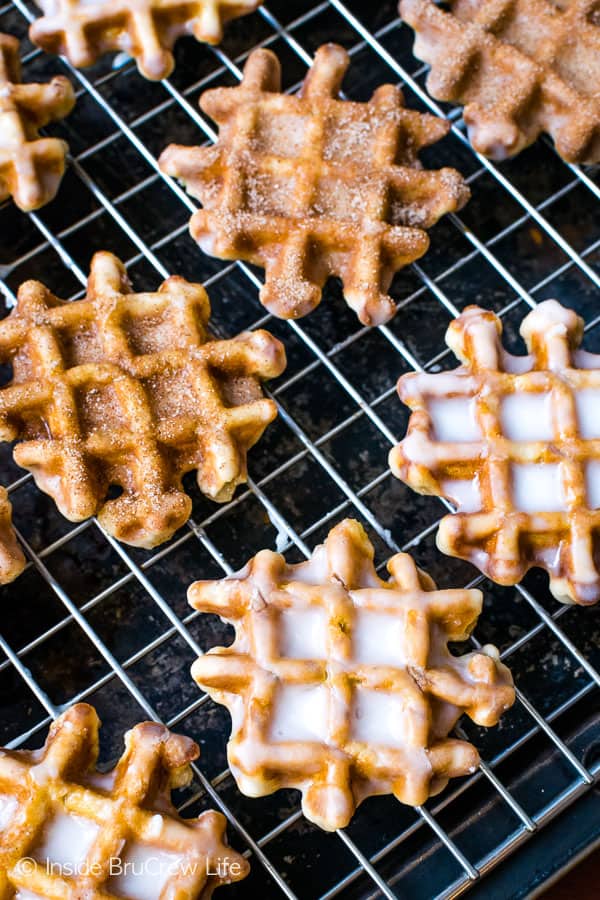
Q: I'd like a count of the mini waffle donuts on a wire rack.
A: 9